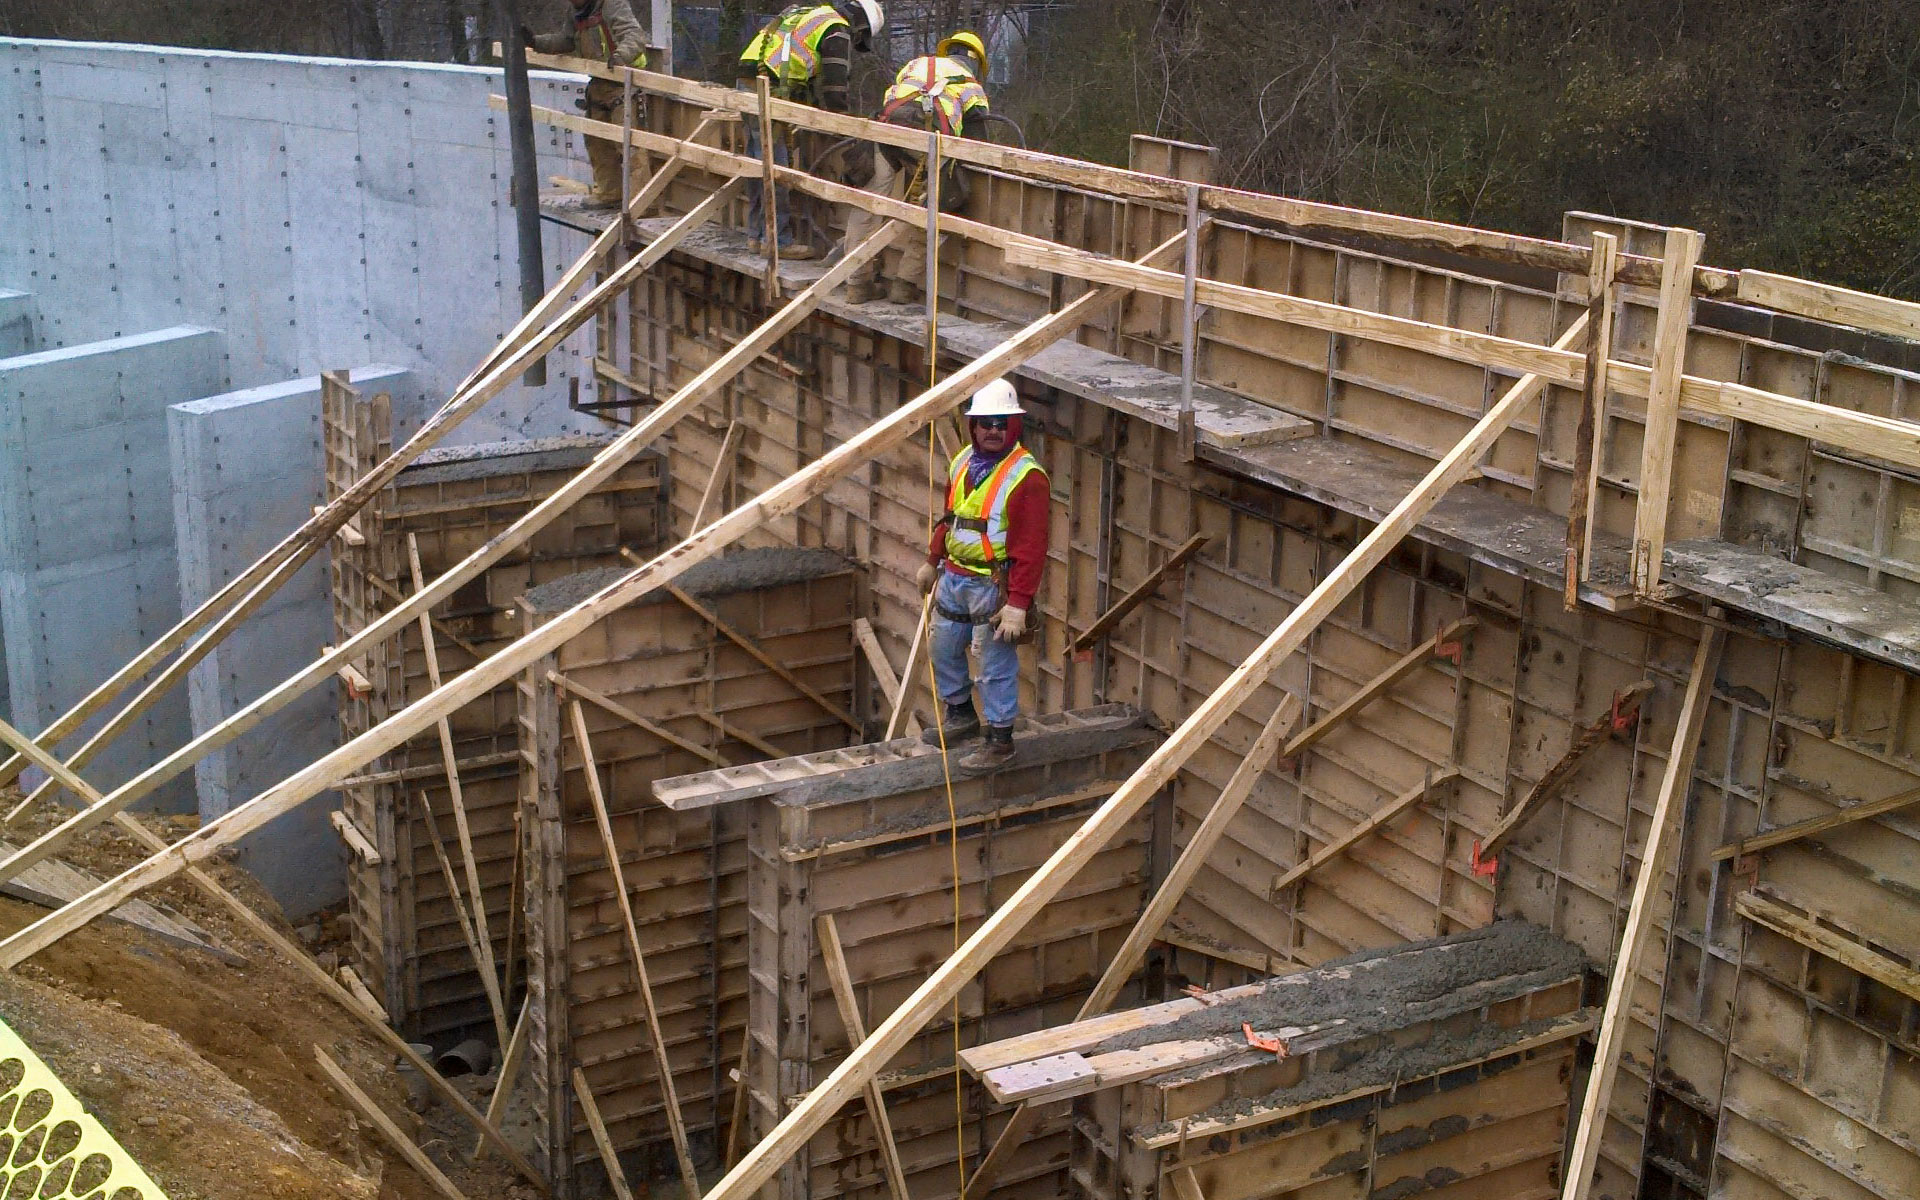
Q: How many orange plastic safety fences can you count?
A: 0